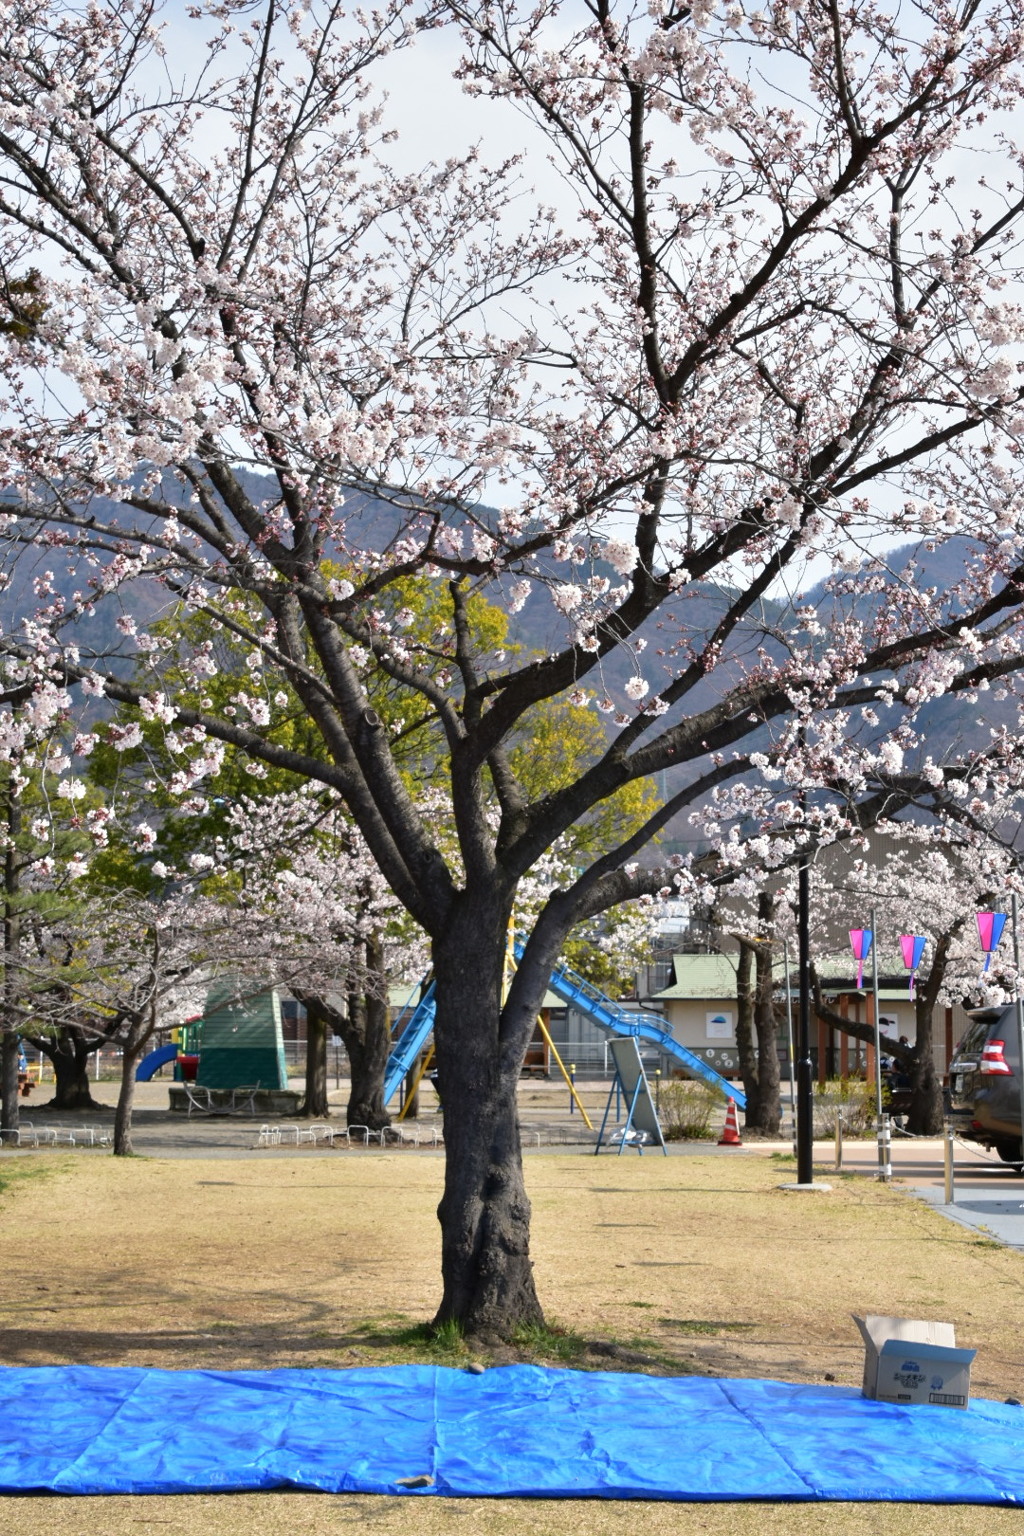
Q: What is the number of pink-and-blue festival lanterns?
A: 3